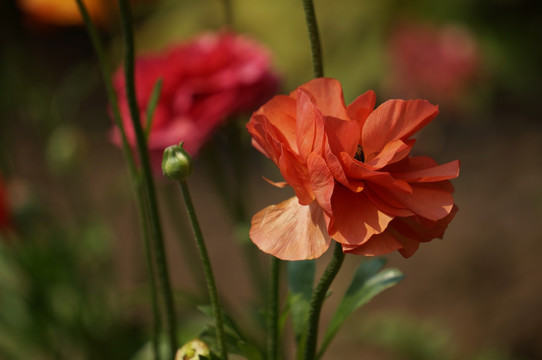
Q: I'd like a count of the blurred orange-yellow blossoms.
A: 1